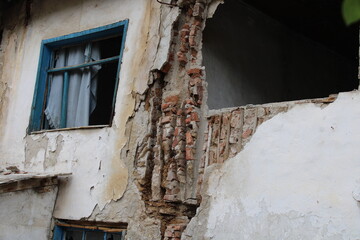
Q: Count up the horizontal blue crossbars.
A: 1